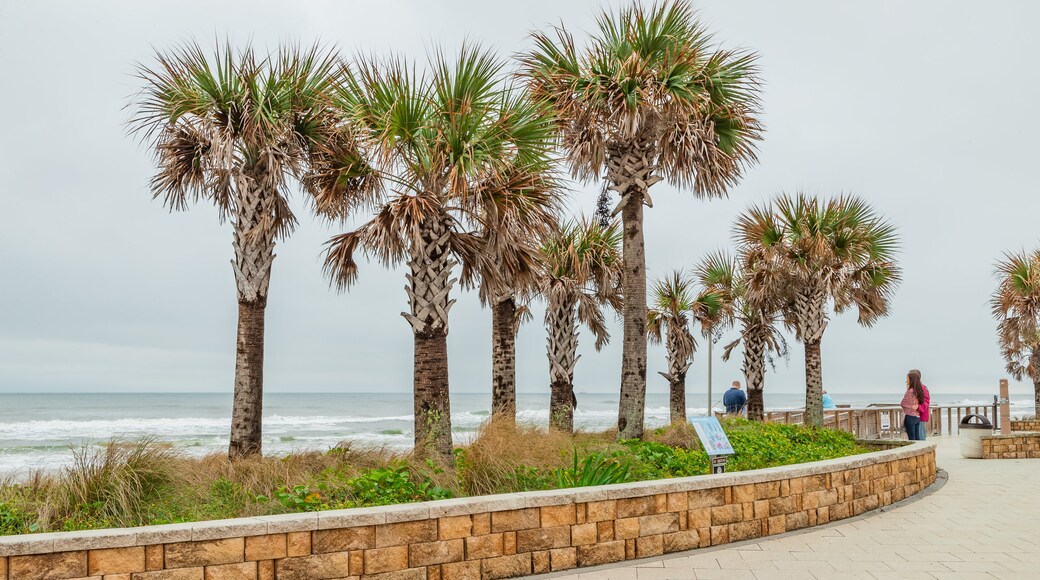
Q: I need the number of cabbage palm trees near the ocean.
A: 9